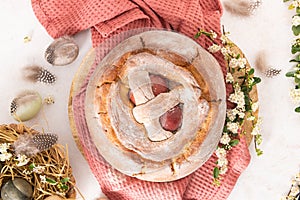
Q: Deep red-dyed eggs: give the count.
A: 2